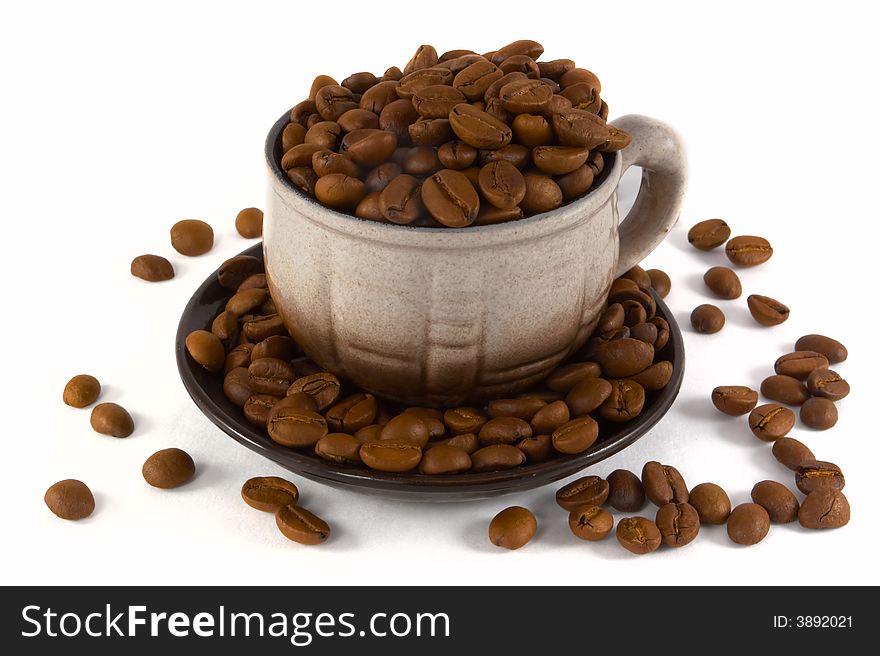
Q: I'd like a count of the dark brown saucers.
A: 1